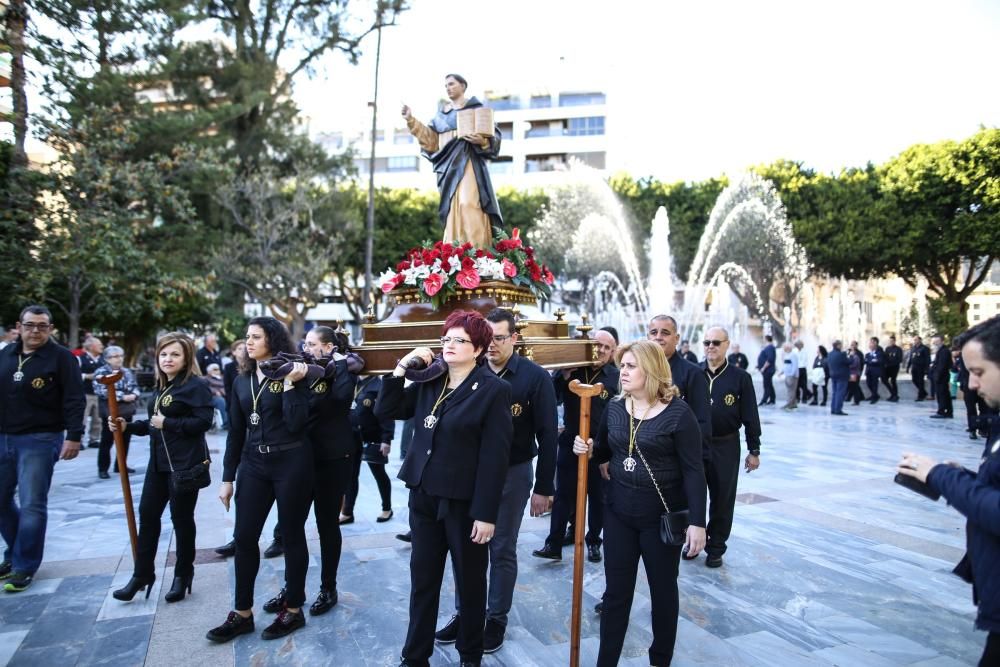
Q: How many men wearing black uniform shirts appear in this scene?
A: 5